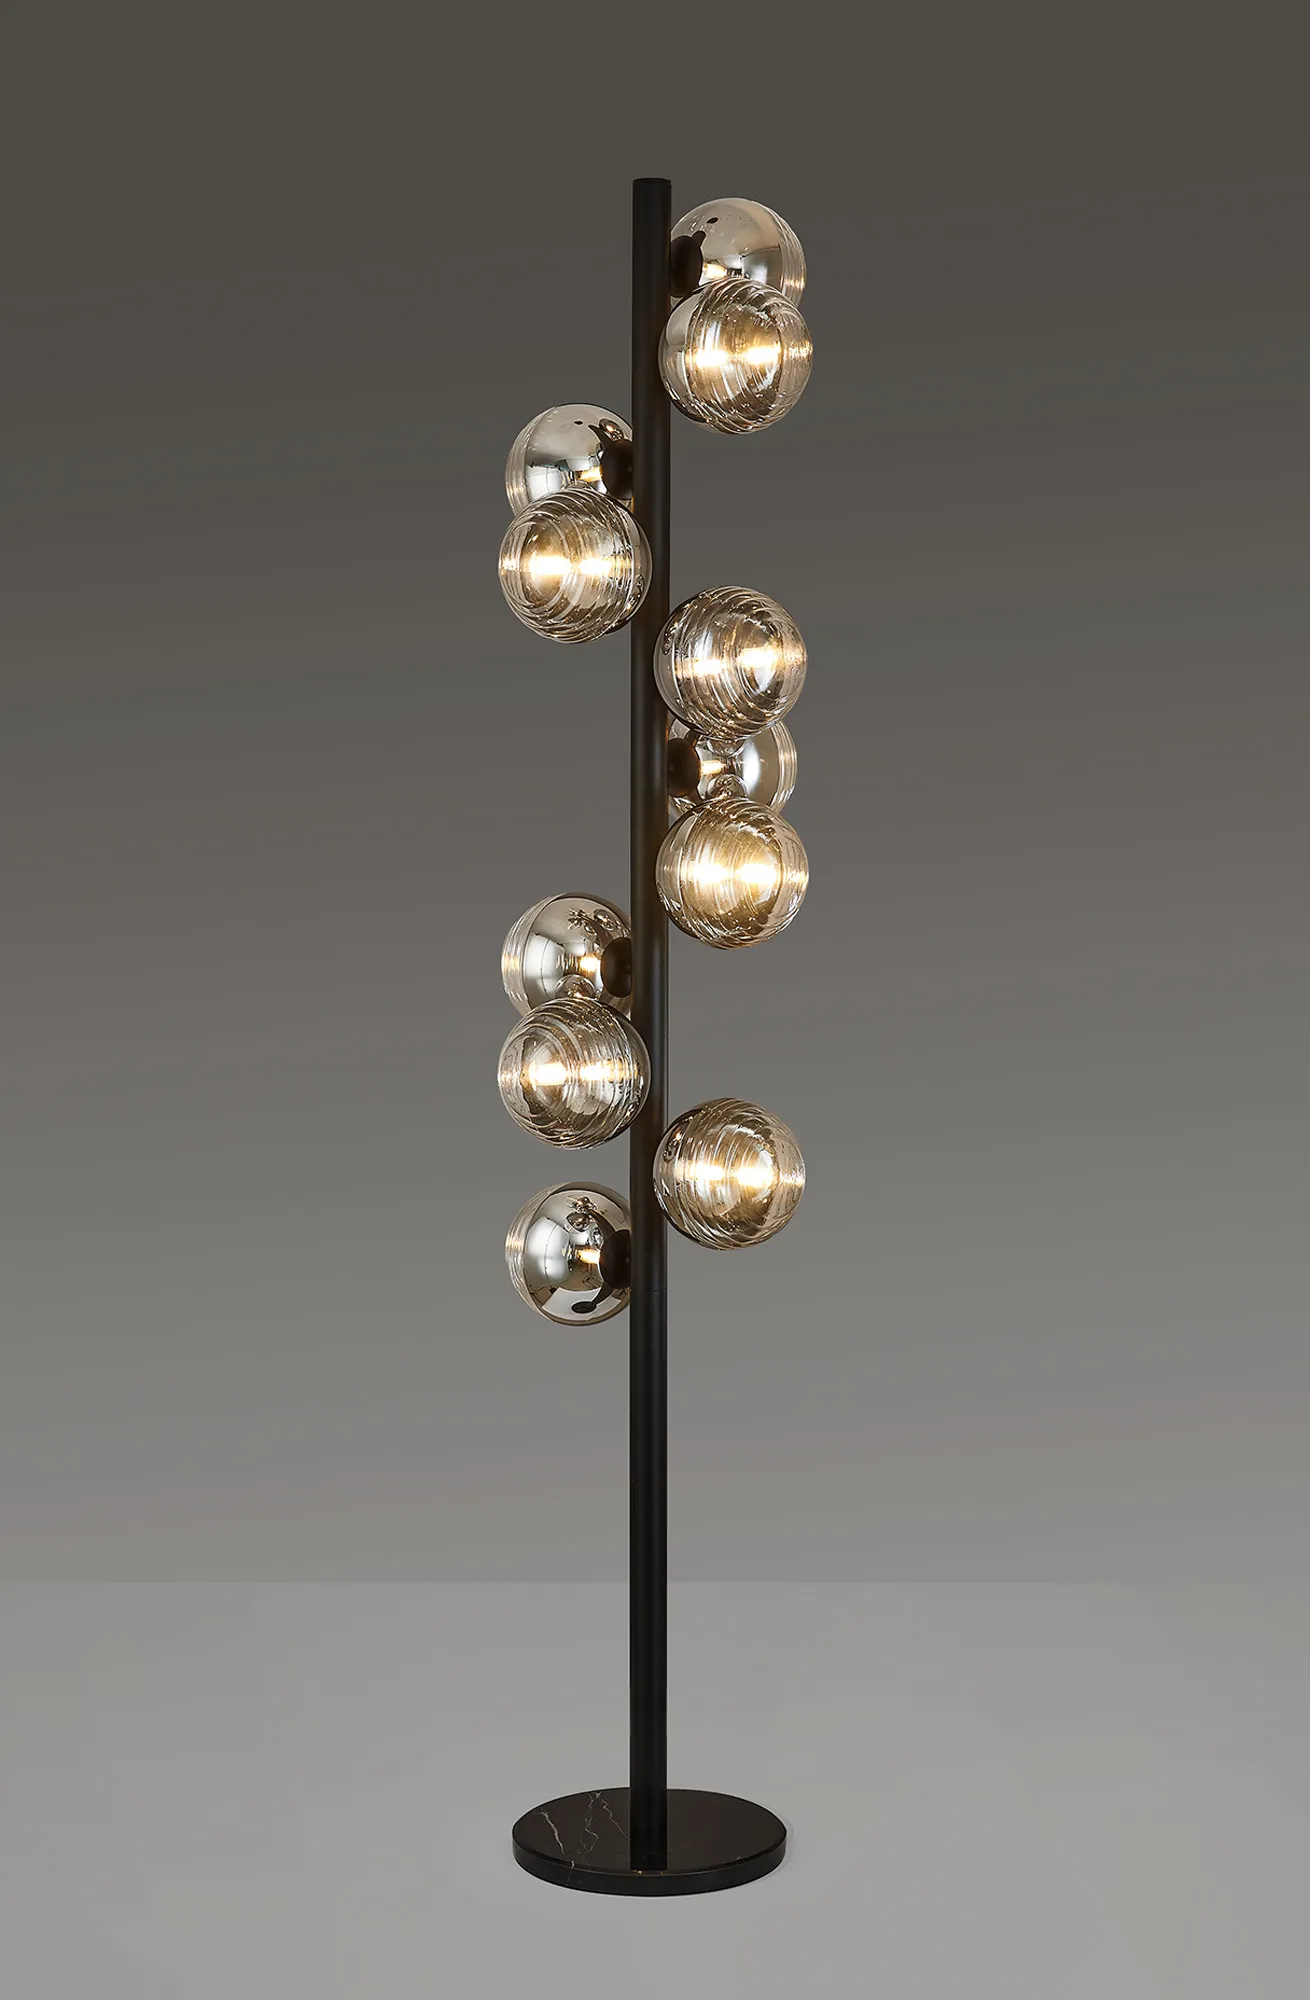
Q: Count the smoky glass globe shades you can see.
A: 11